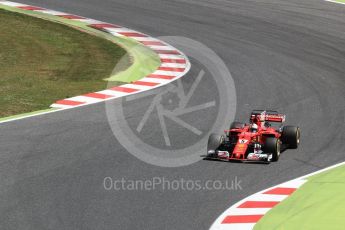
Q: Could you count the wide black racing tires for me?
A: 4